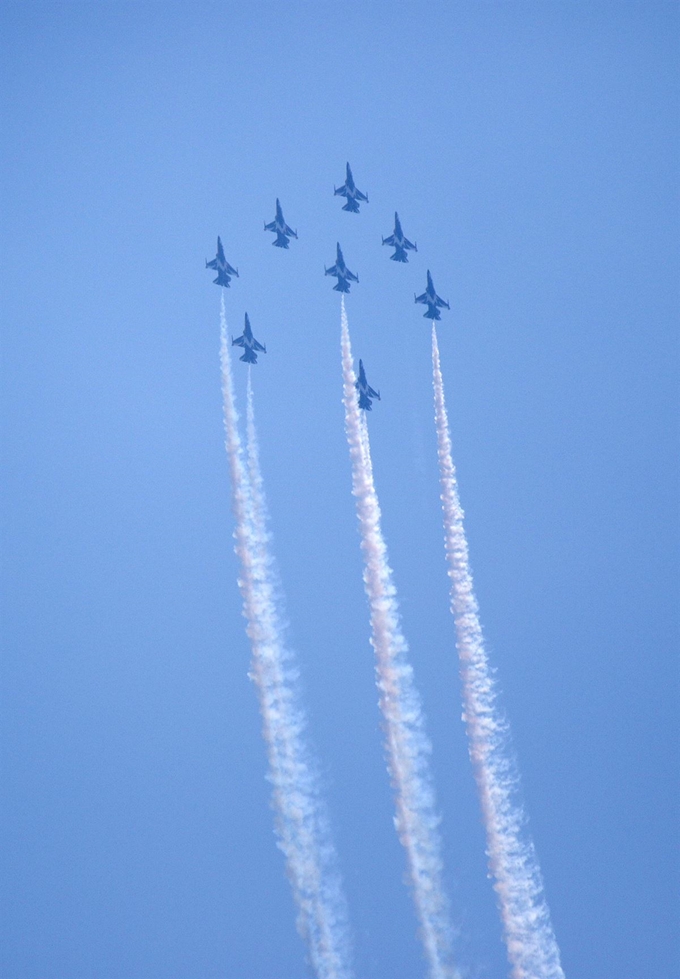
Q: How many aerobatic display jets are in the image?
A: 8